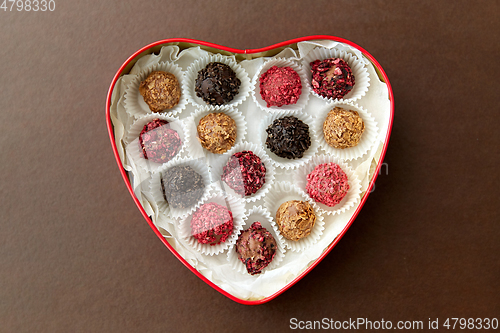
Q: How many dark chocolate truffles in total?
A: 3